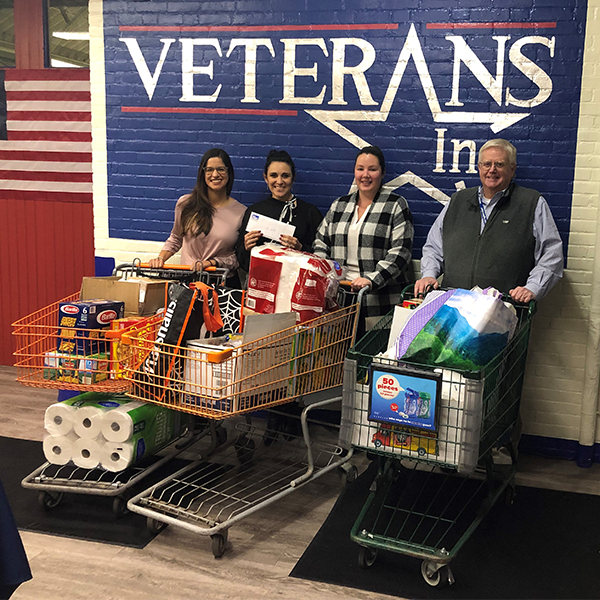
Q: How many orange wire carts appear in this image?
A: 2